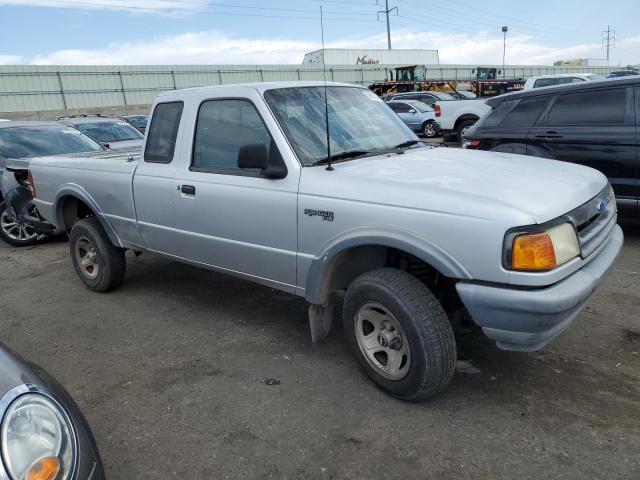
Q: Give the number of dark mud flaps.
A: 1